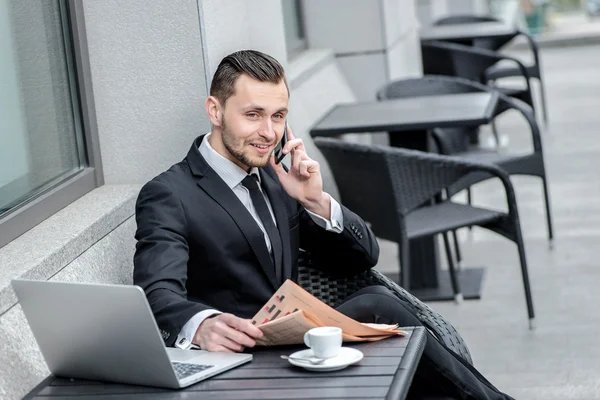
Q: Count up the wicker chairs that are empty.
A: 4